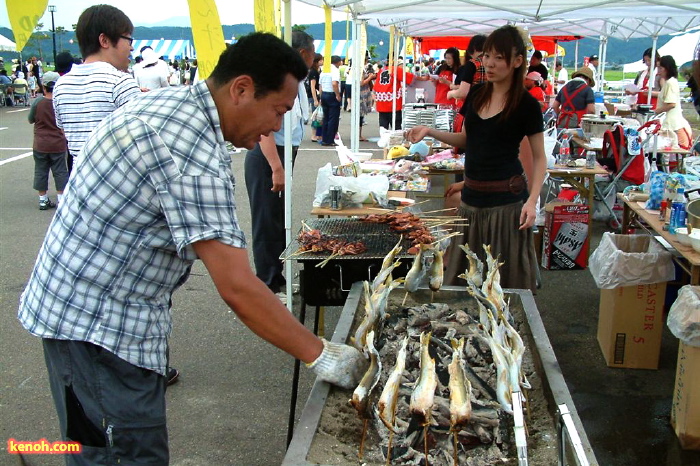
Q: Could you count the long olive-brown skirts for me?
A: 1